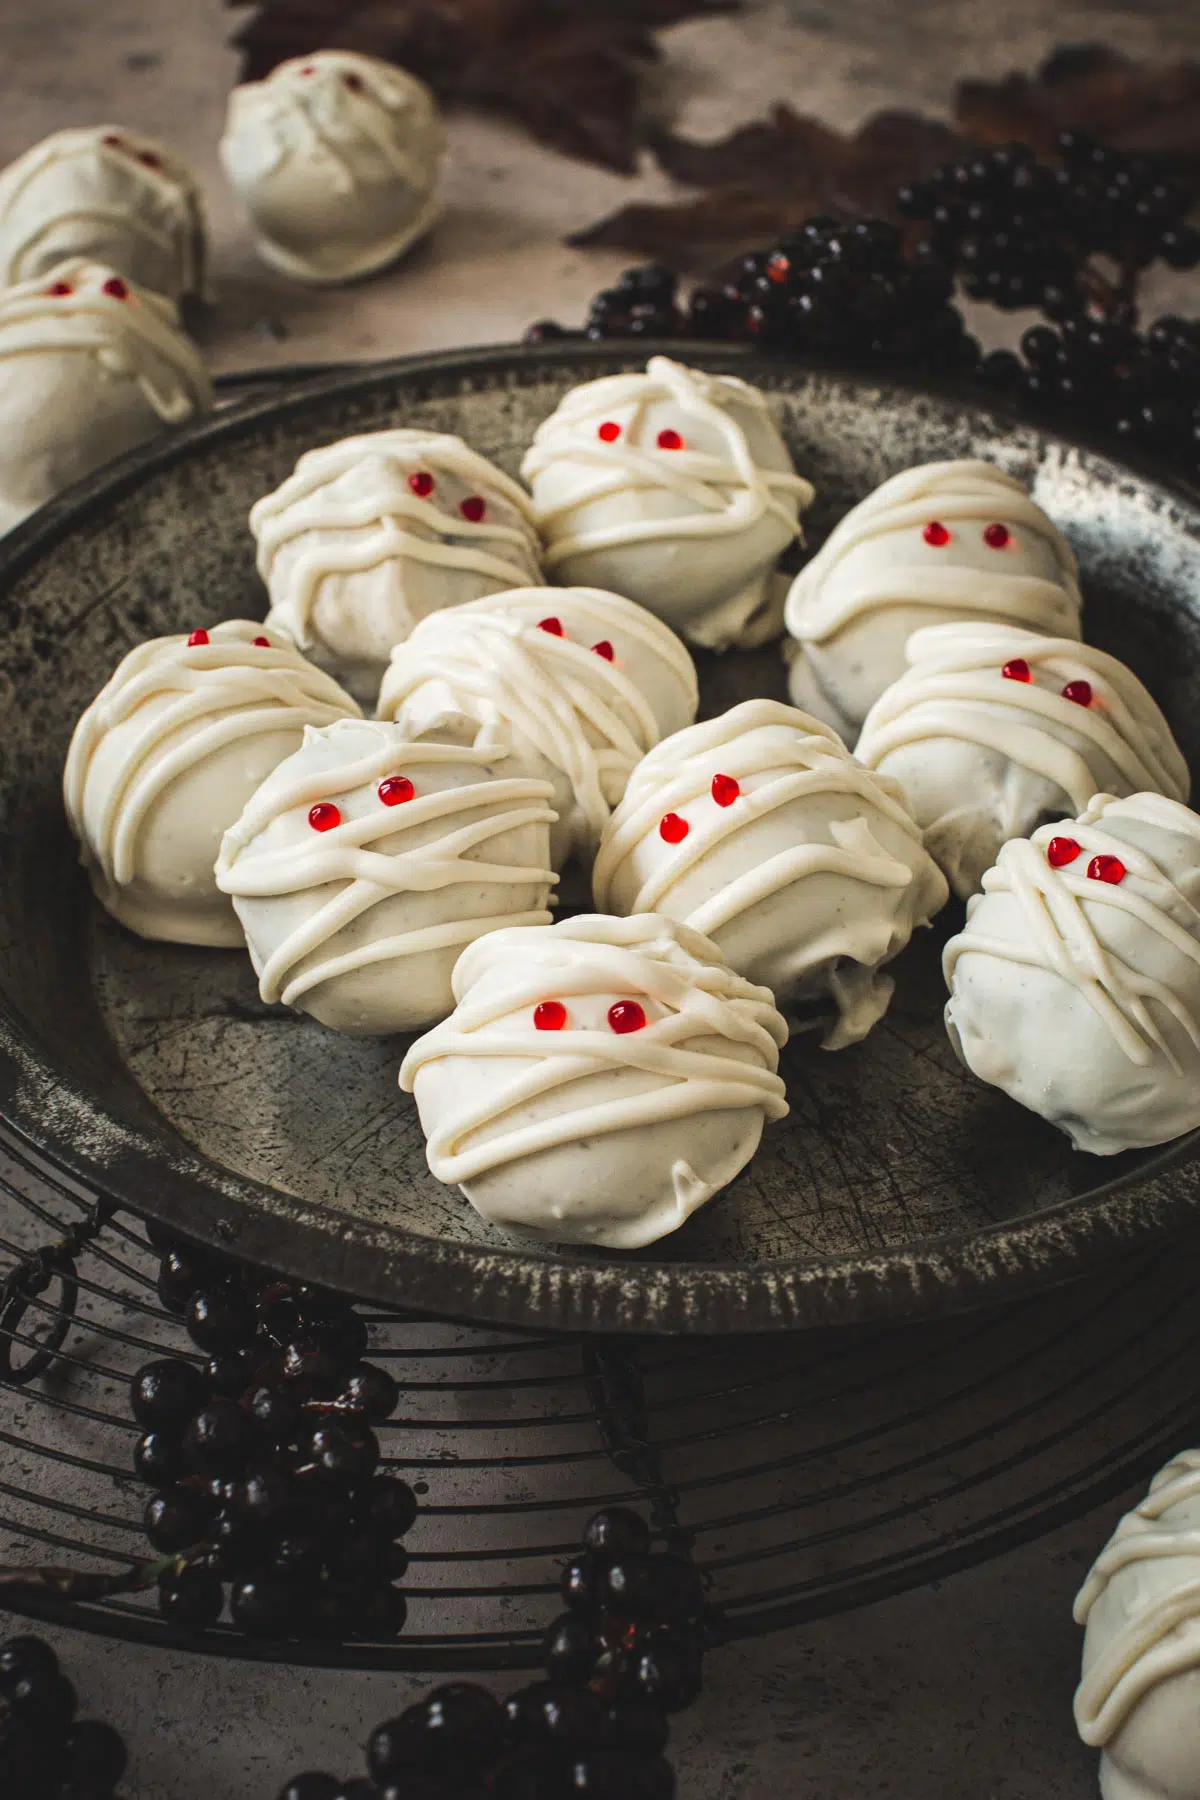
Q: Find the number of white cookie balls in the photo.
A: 14